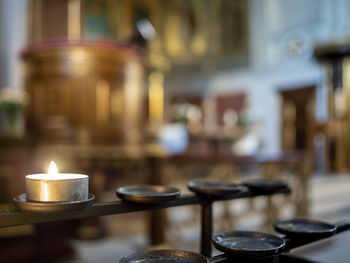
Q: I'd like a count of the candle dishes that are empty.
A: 6